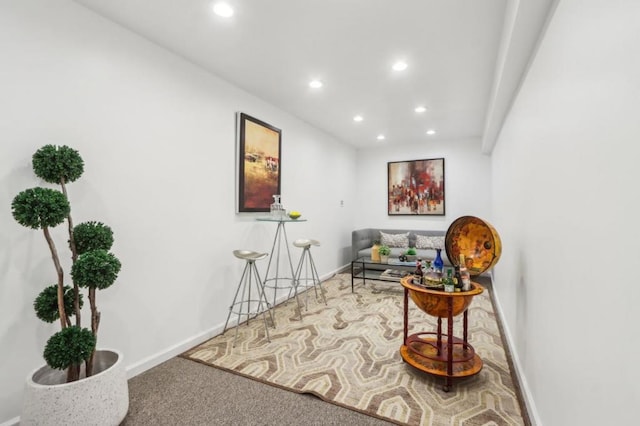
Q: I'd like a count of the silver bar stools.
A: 2